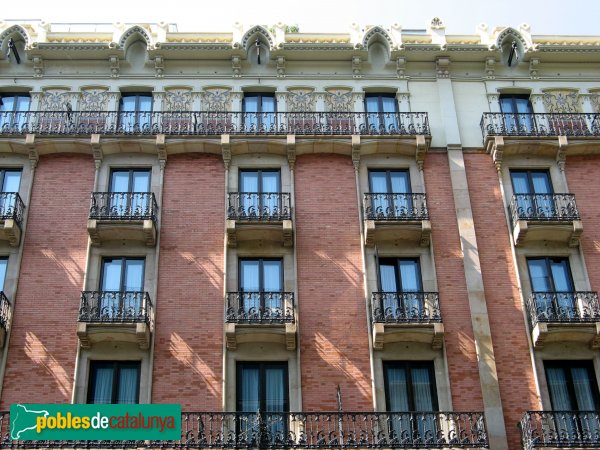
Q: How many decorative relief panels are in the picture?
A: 8